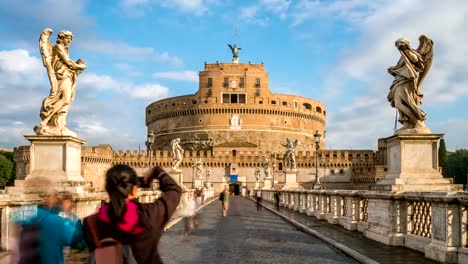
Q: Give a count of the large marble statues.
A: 2